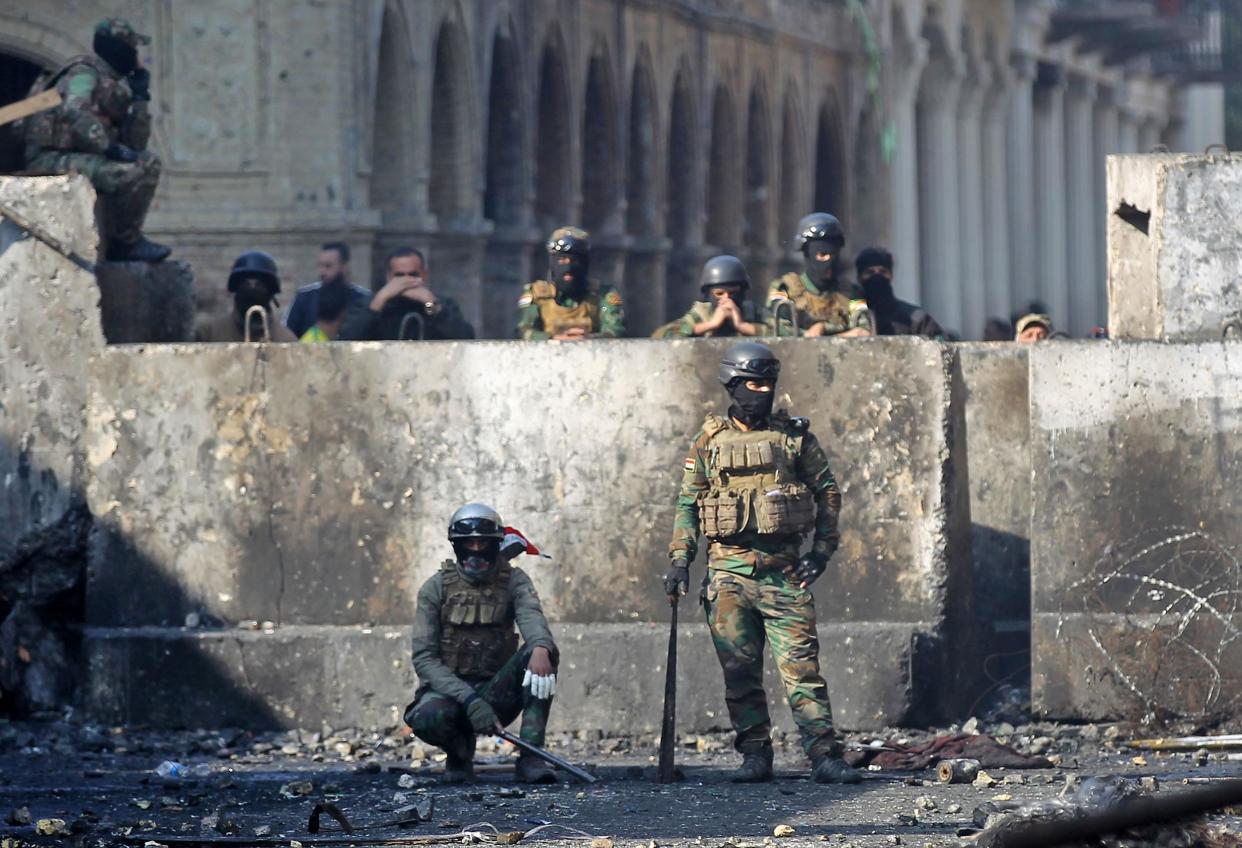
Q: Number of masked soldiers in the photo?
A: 8